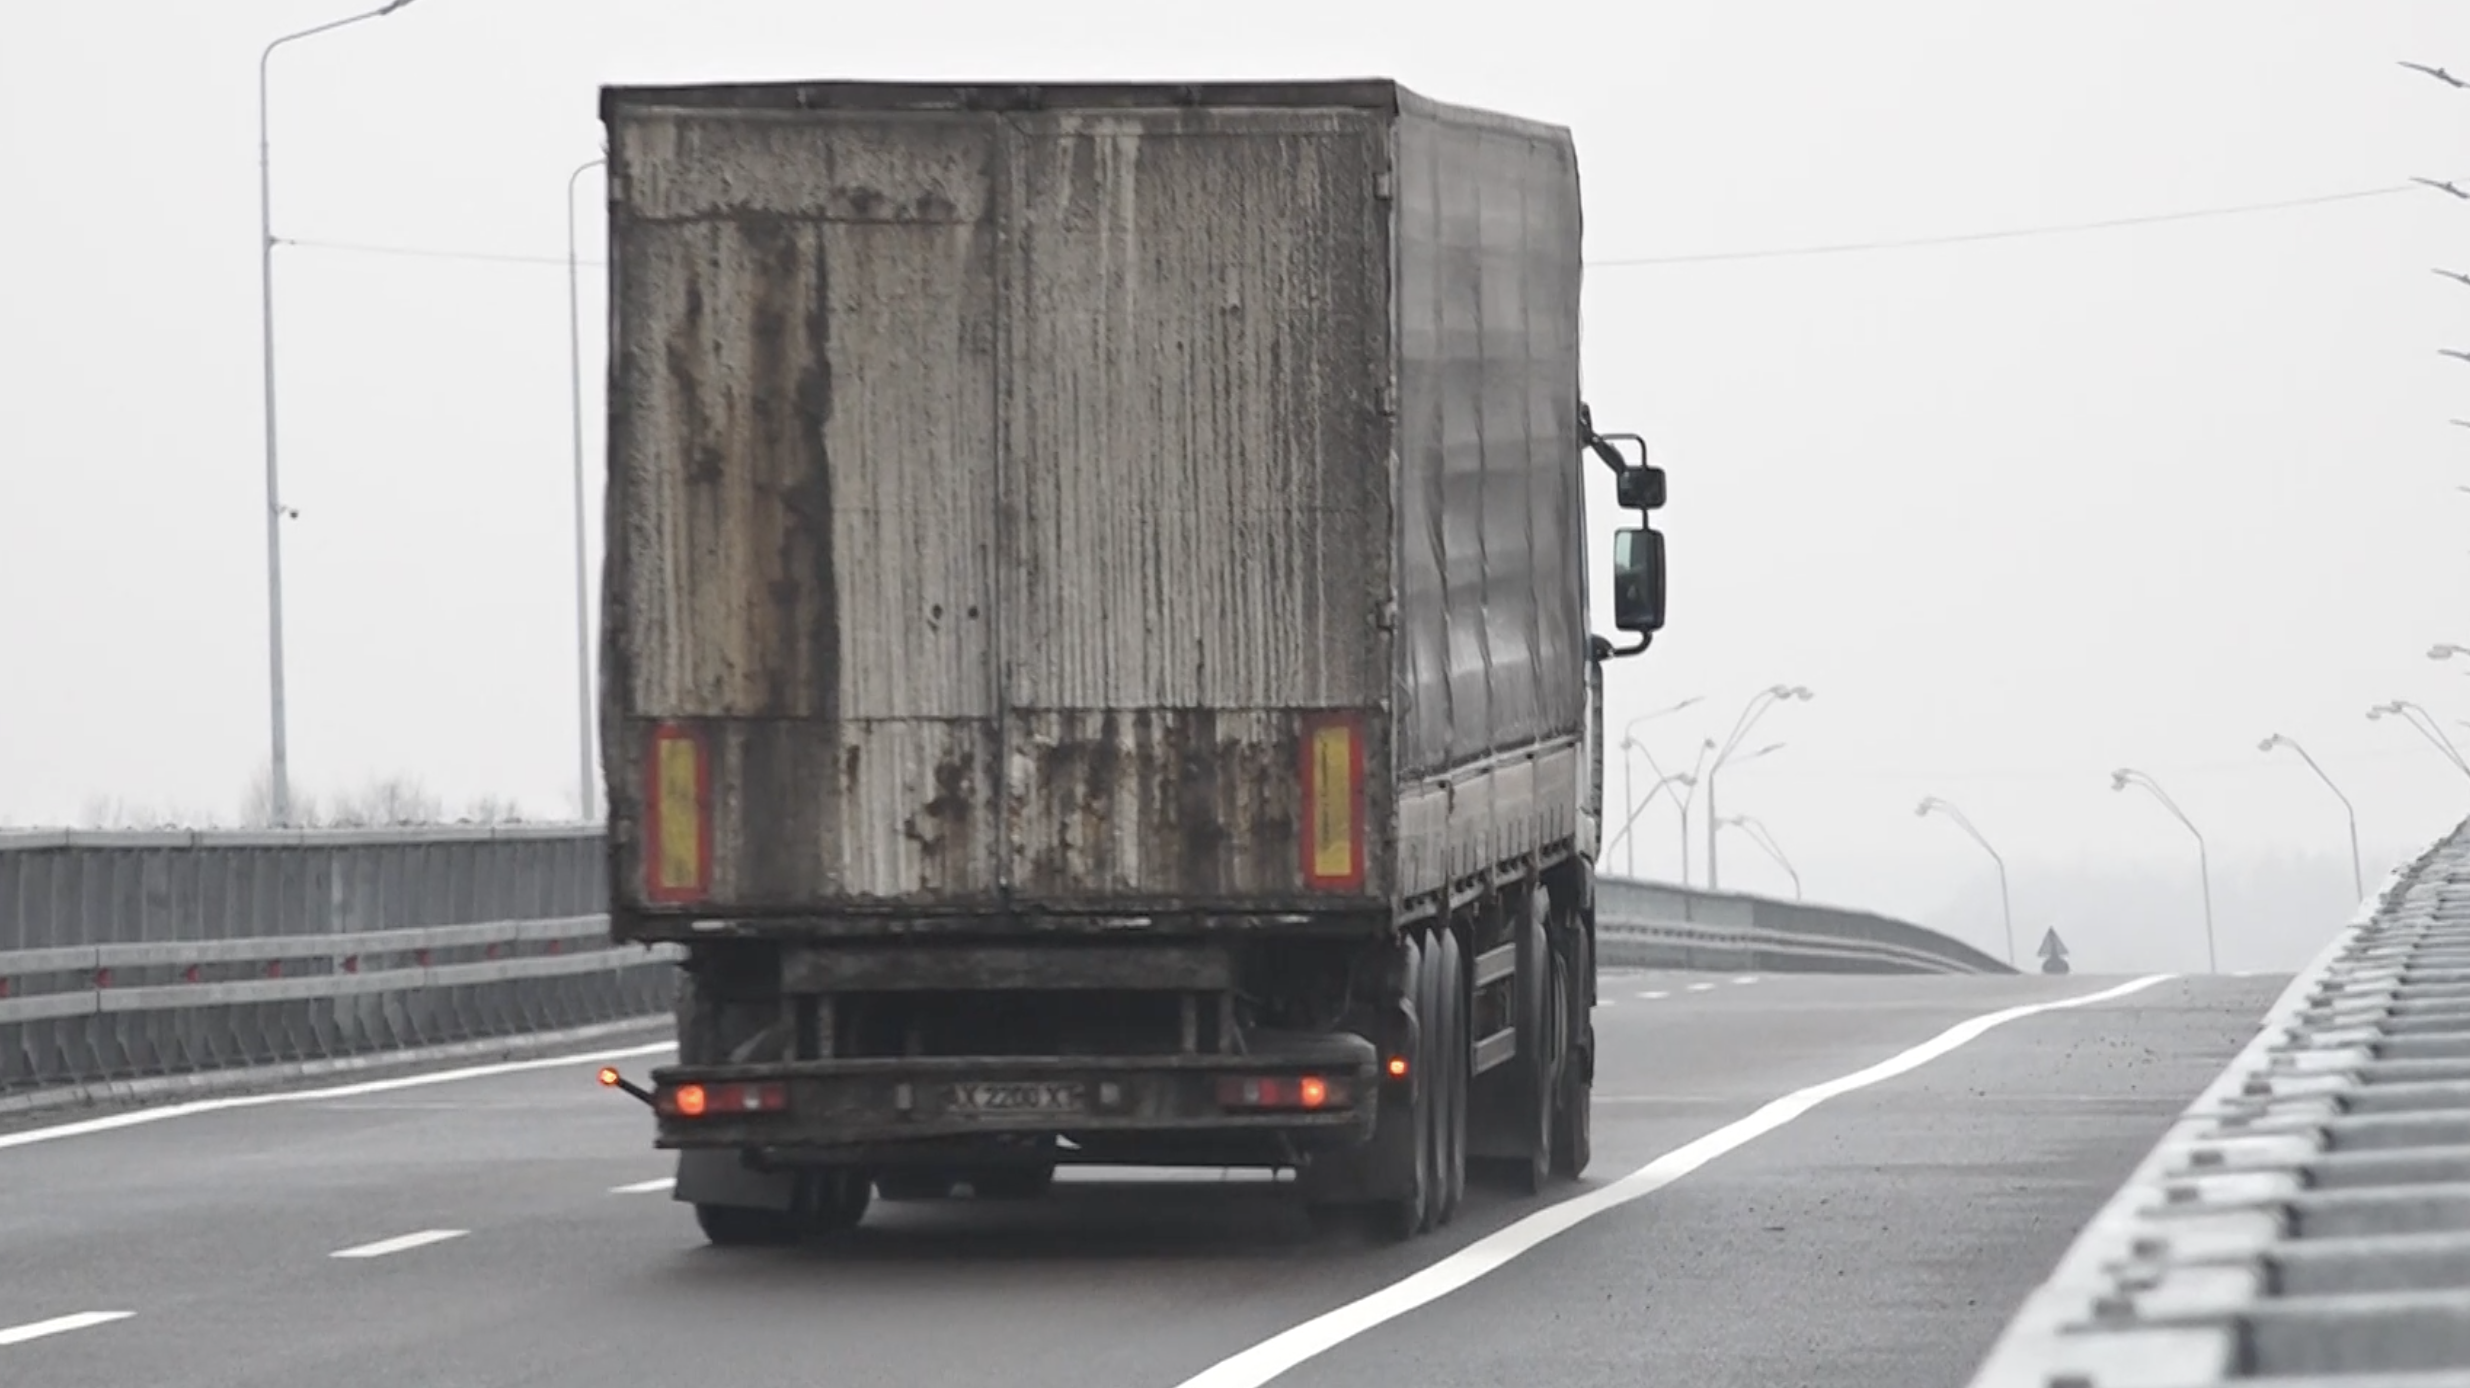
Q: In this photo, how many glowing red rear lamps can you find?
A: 4